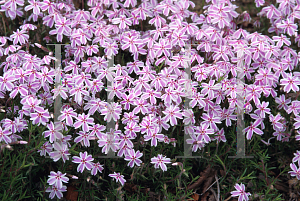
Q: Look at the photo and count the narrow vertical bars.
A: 4